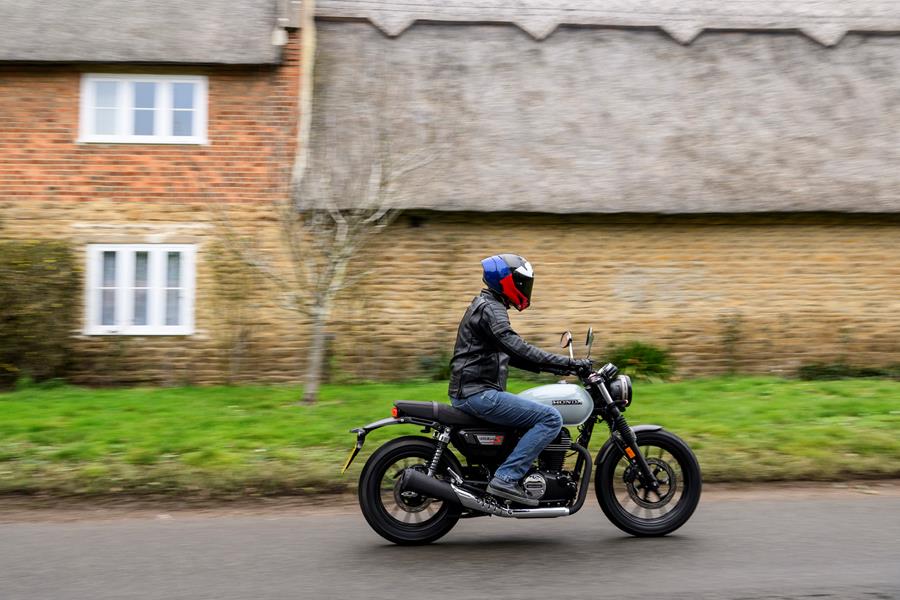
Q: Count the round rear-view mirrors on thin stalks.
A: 2